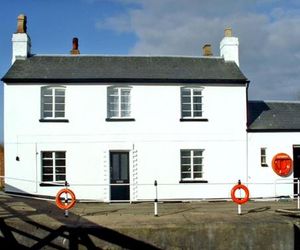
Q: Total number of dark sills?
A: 6